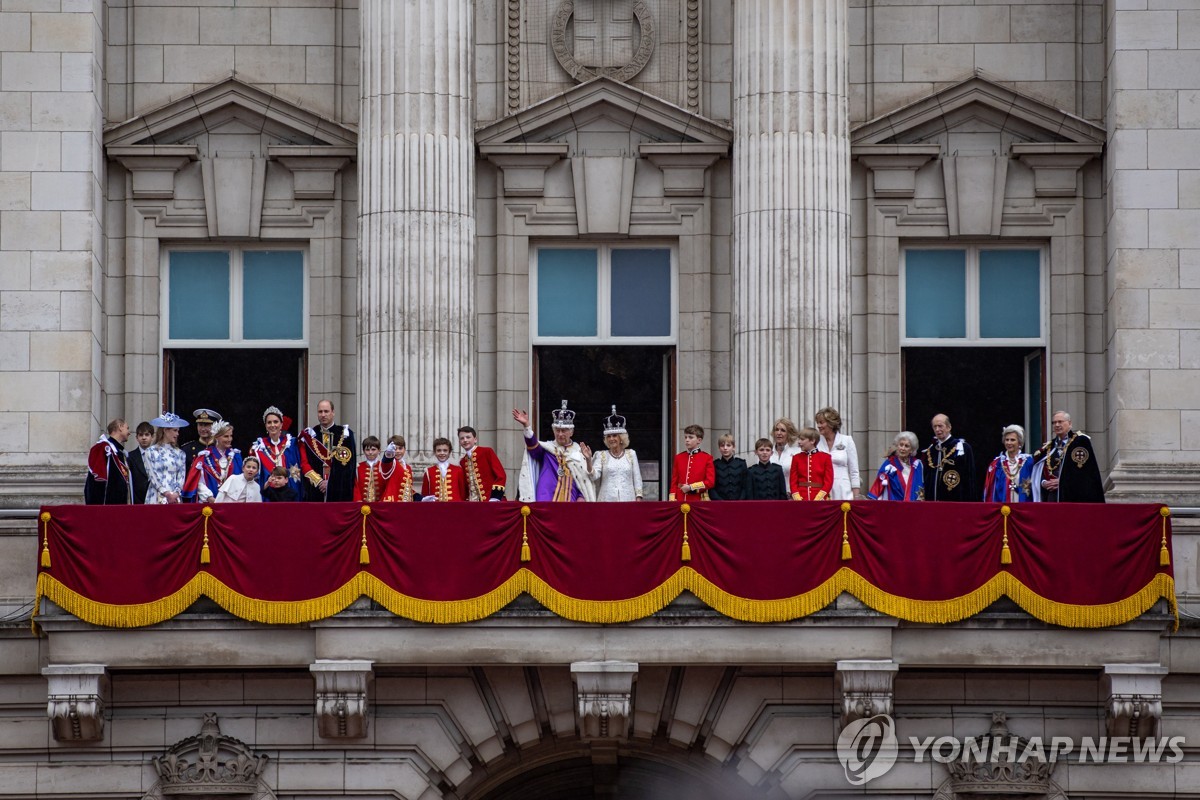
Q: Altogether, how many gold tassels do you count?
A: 8